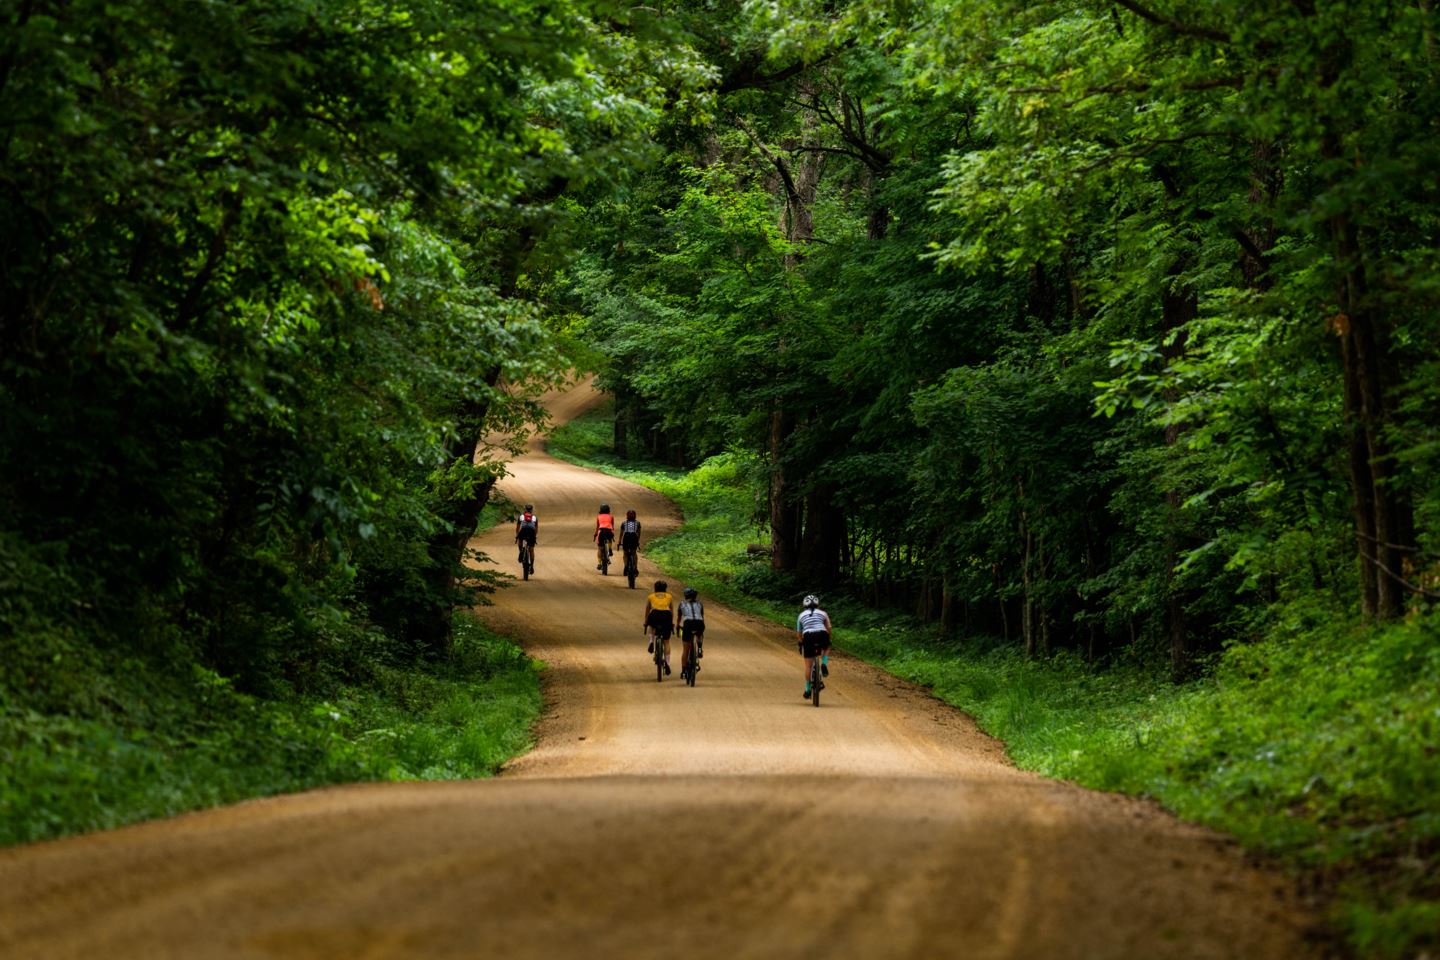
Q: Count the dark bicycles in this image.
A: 6